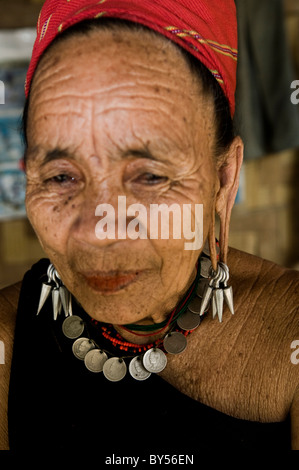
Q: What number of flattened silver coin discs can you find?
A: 12